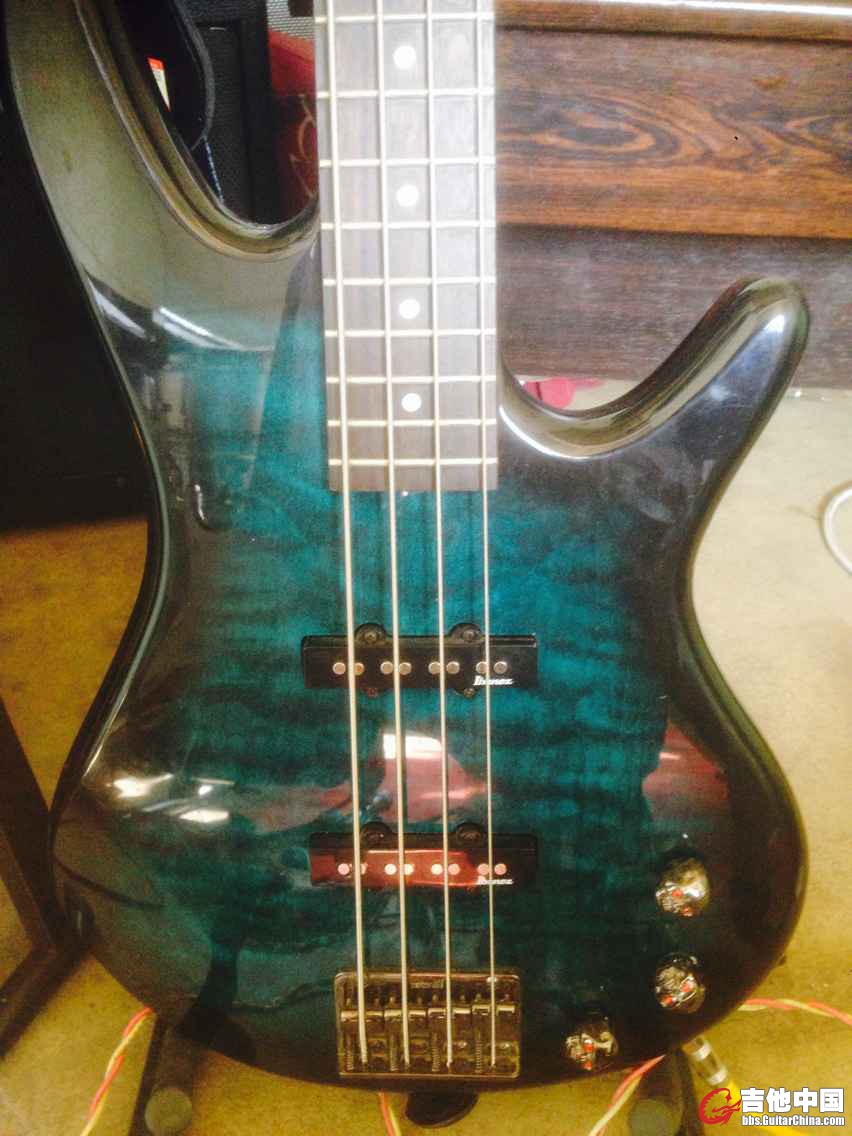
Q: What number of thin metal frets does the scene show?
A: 9